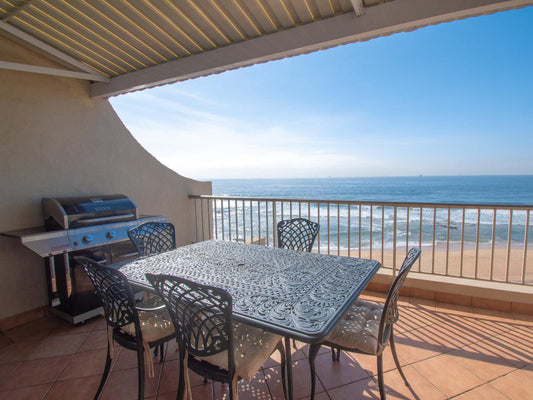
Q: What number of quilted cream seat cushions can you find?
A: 3